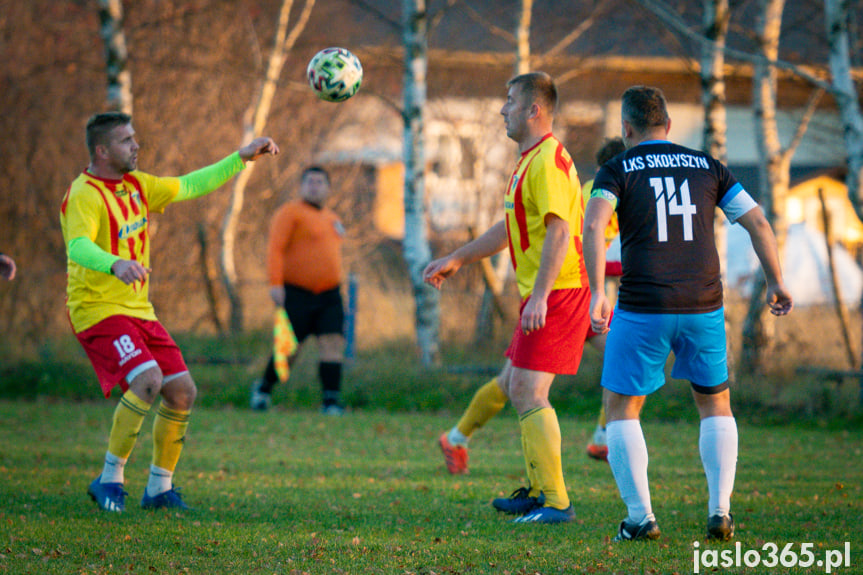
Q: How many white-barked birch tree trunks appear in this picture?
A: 7